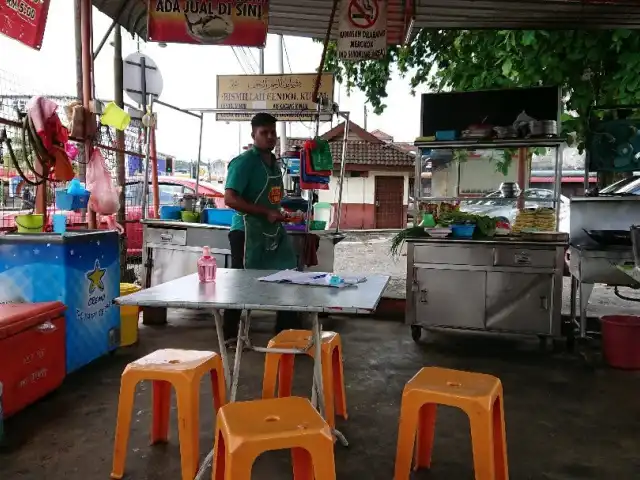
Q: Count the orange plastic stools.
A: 4